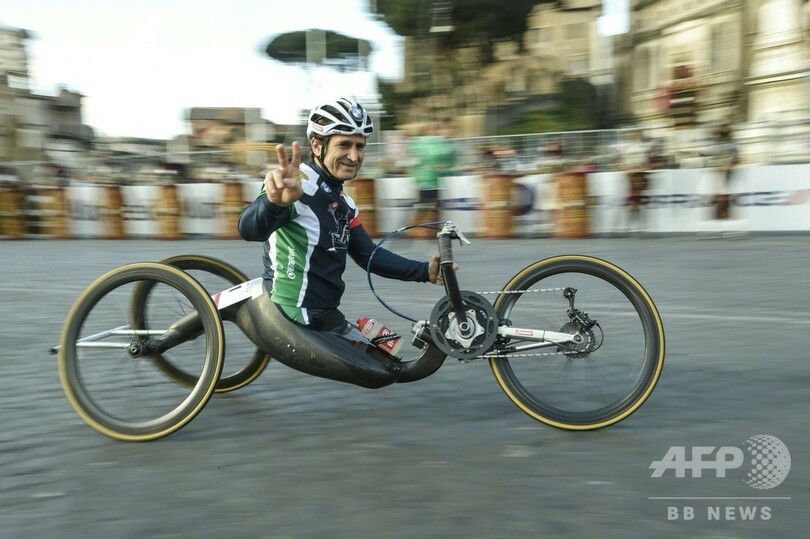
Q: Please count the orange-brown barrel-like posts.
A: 9